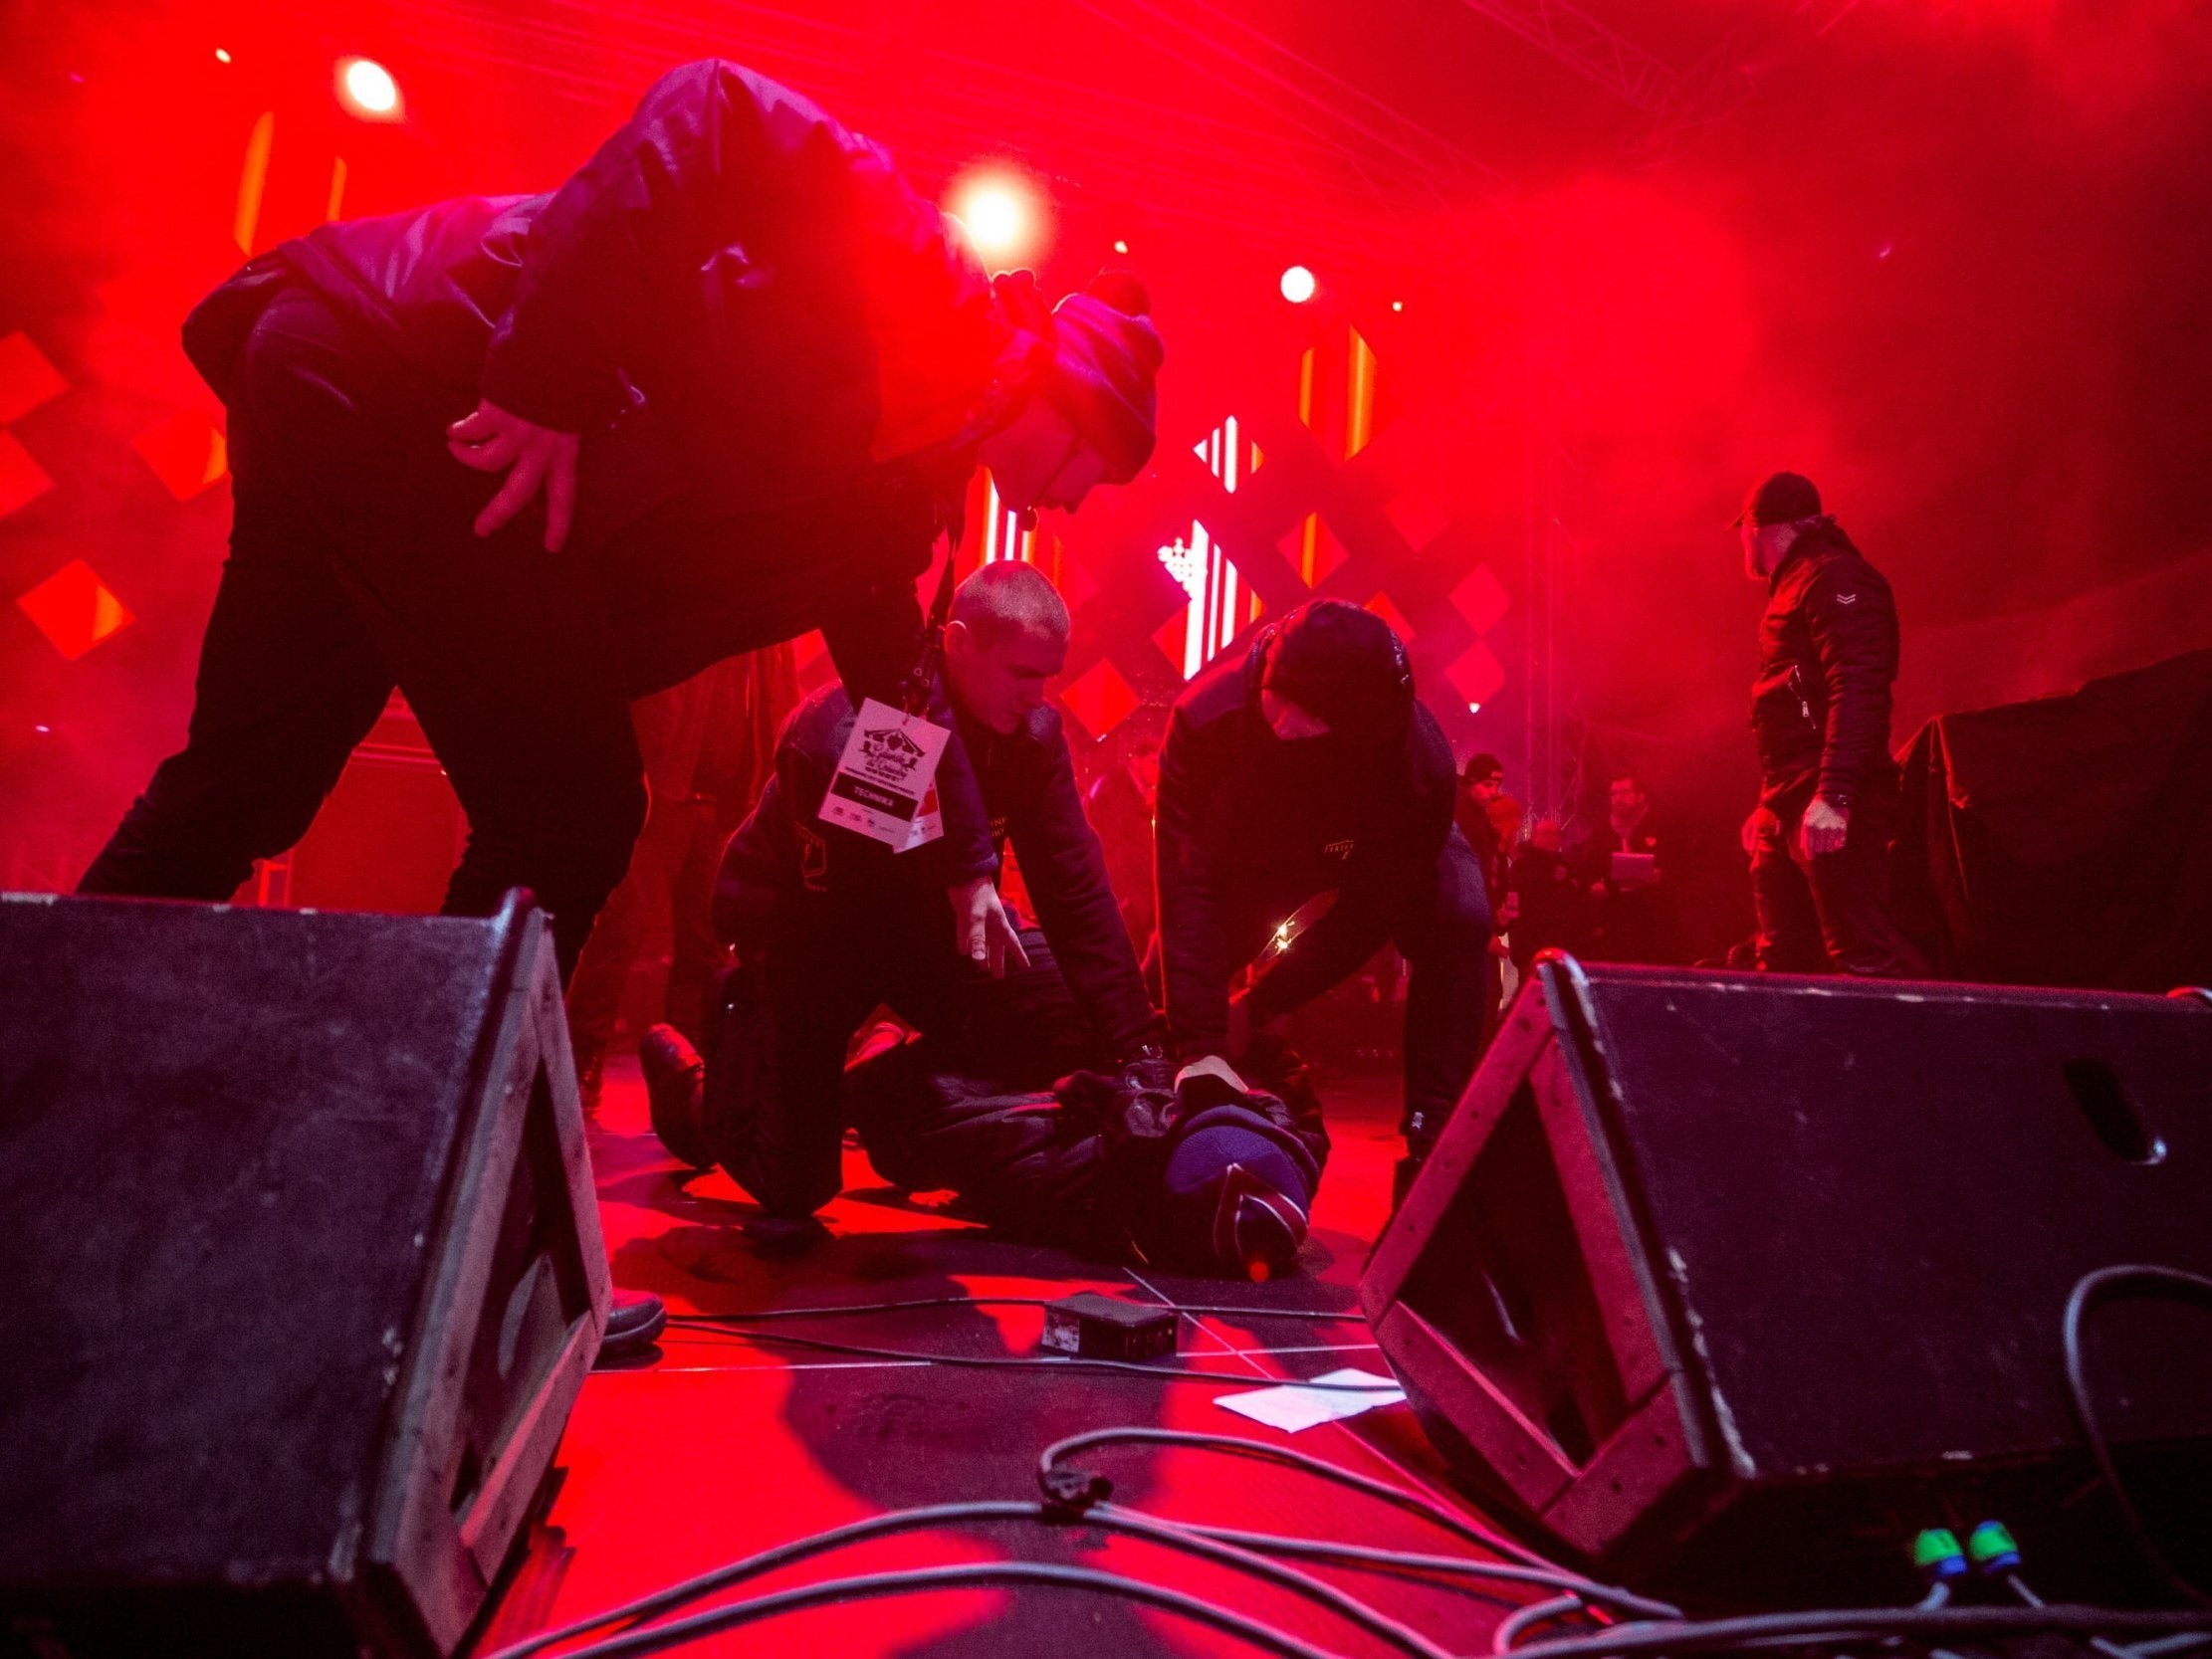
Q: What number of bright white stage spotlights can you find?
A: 3